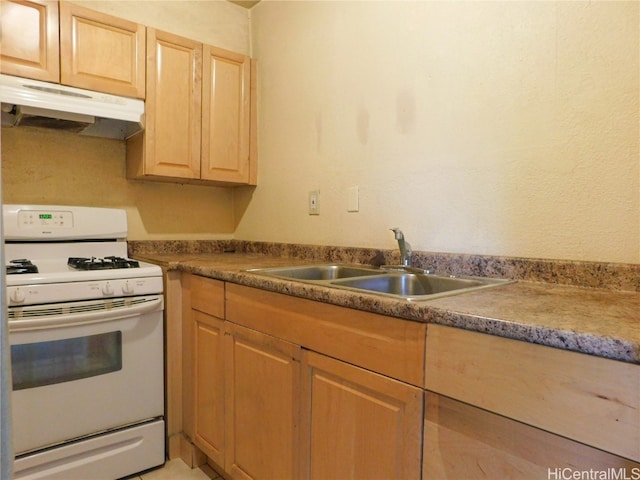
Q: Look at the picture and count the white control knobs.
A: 3